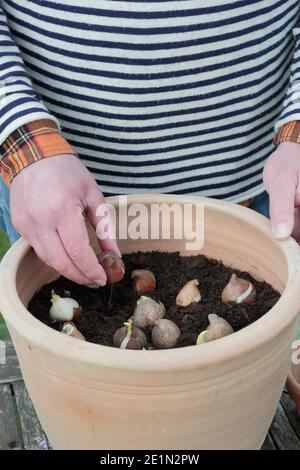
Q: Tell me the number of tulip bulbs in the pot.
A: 10